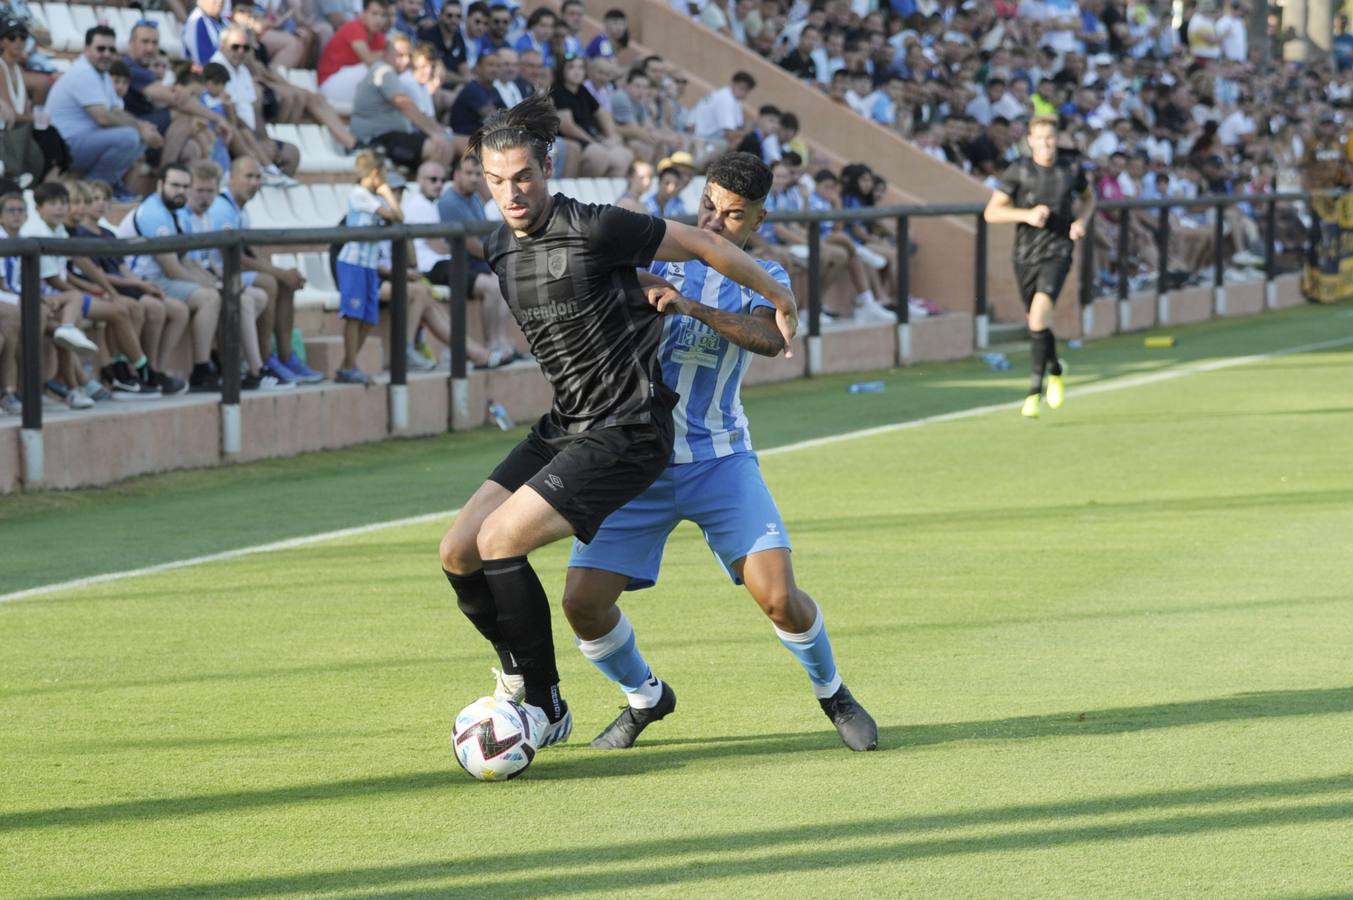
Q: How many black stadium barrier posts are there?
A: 12